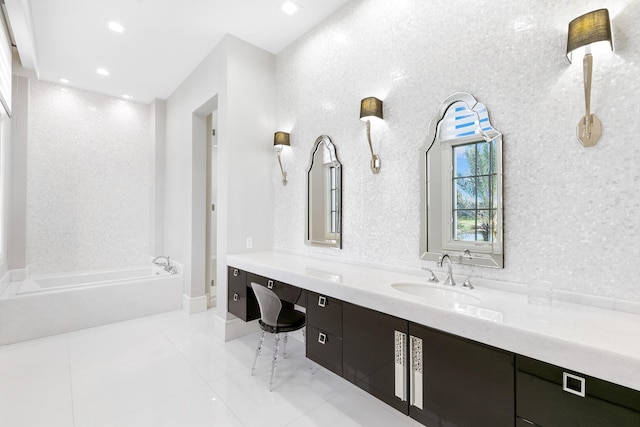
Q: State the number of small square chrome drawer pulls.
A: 6